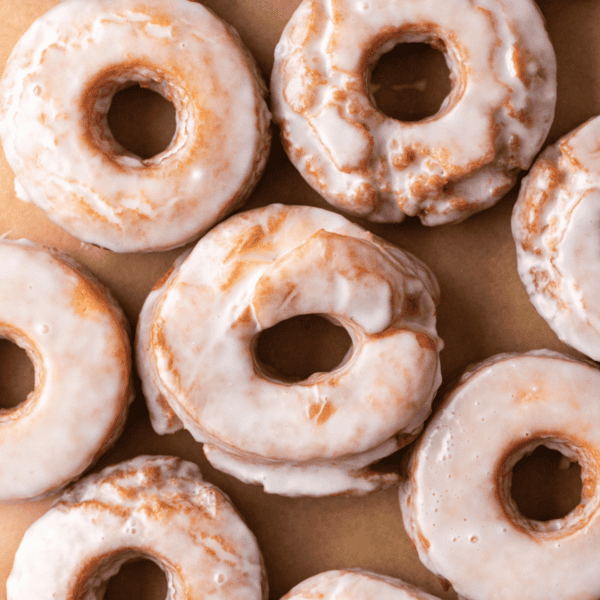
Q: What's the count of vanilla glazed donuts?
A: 8